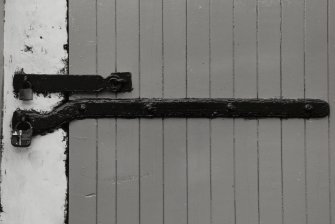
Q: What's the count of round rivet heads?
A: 4